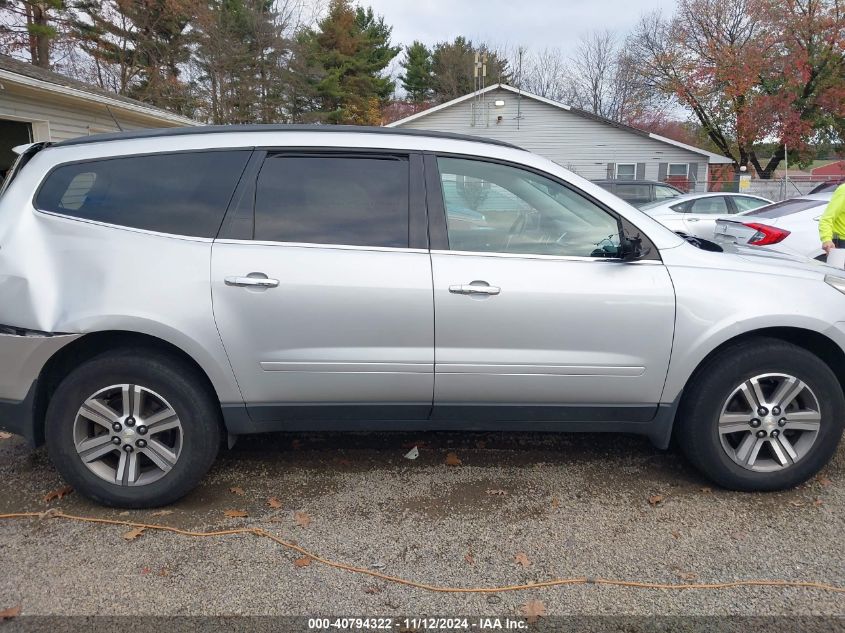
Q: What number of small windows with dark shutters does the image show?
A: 2